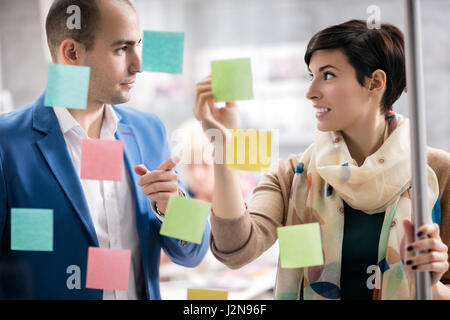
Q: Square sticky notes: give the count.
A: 10